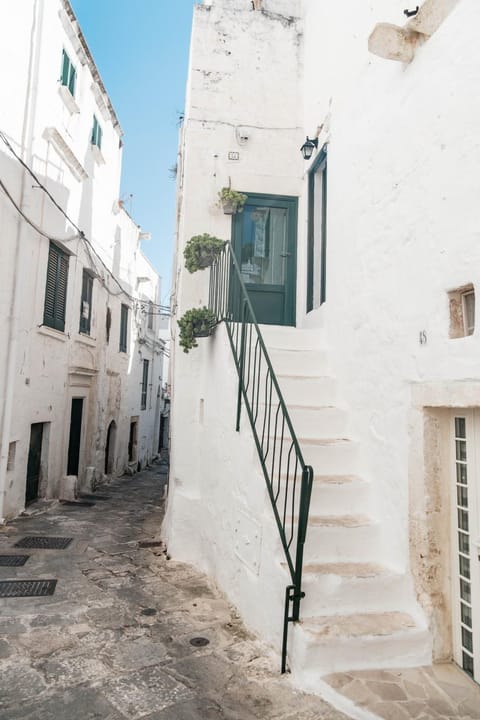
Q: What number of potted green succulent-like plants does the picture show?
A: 3